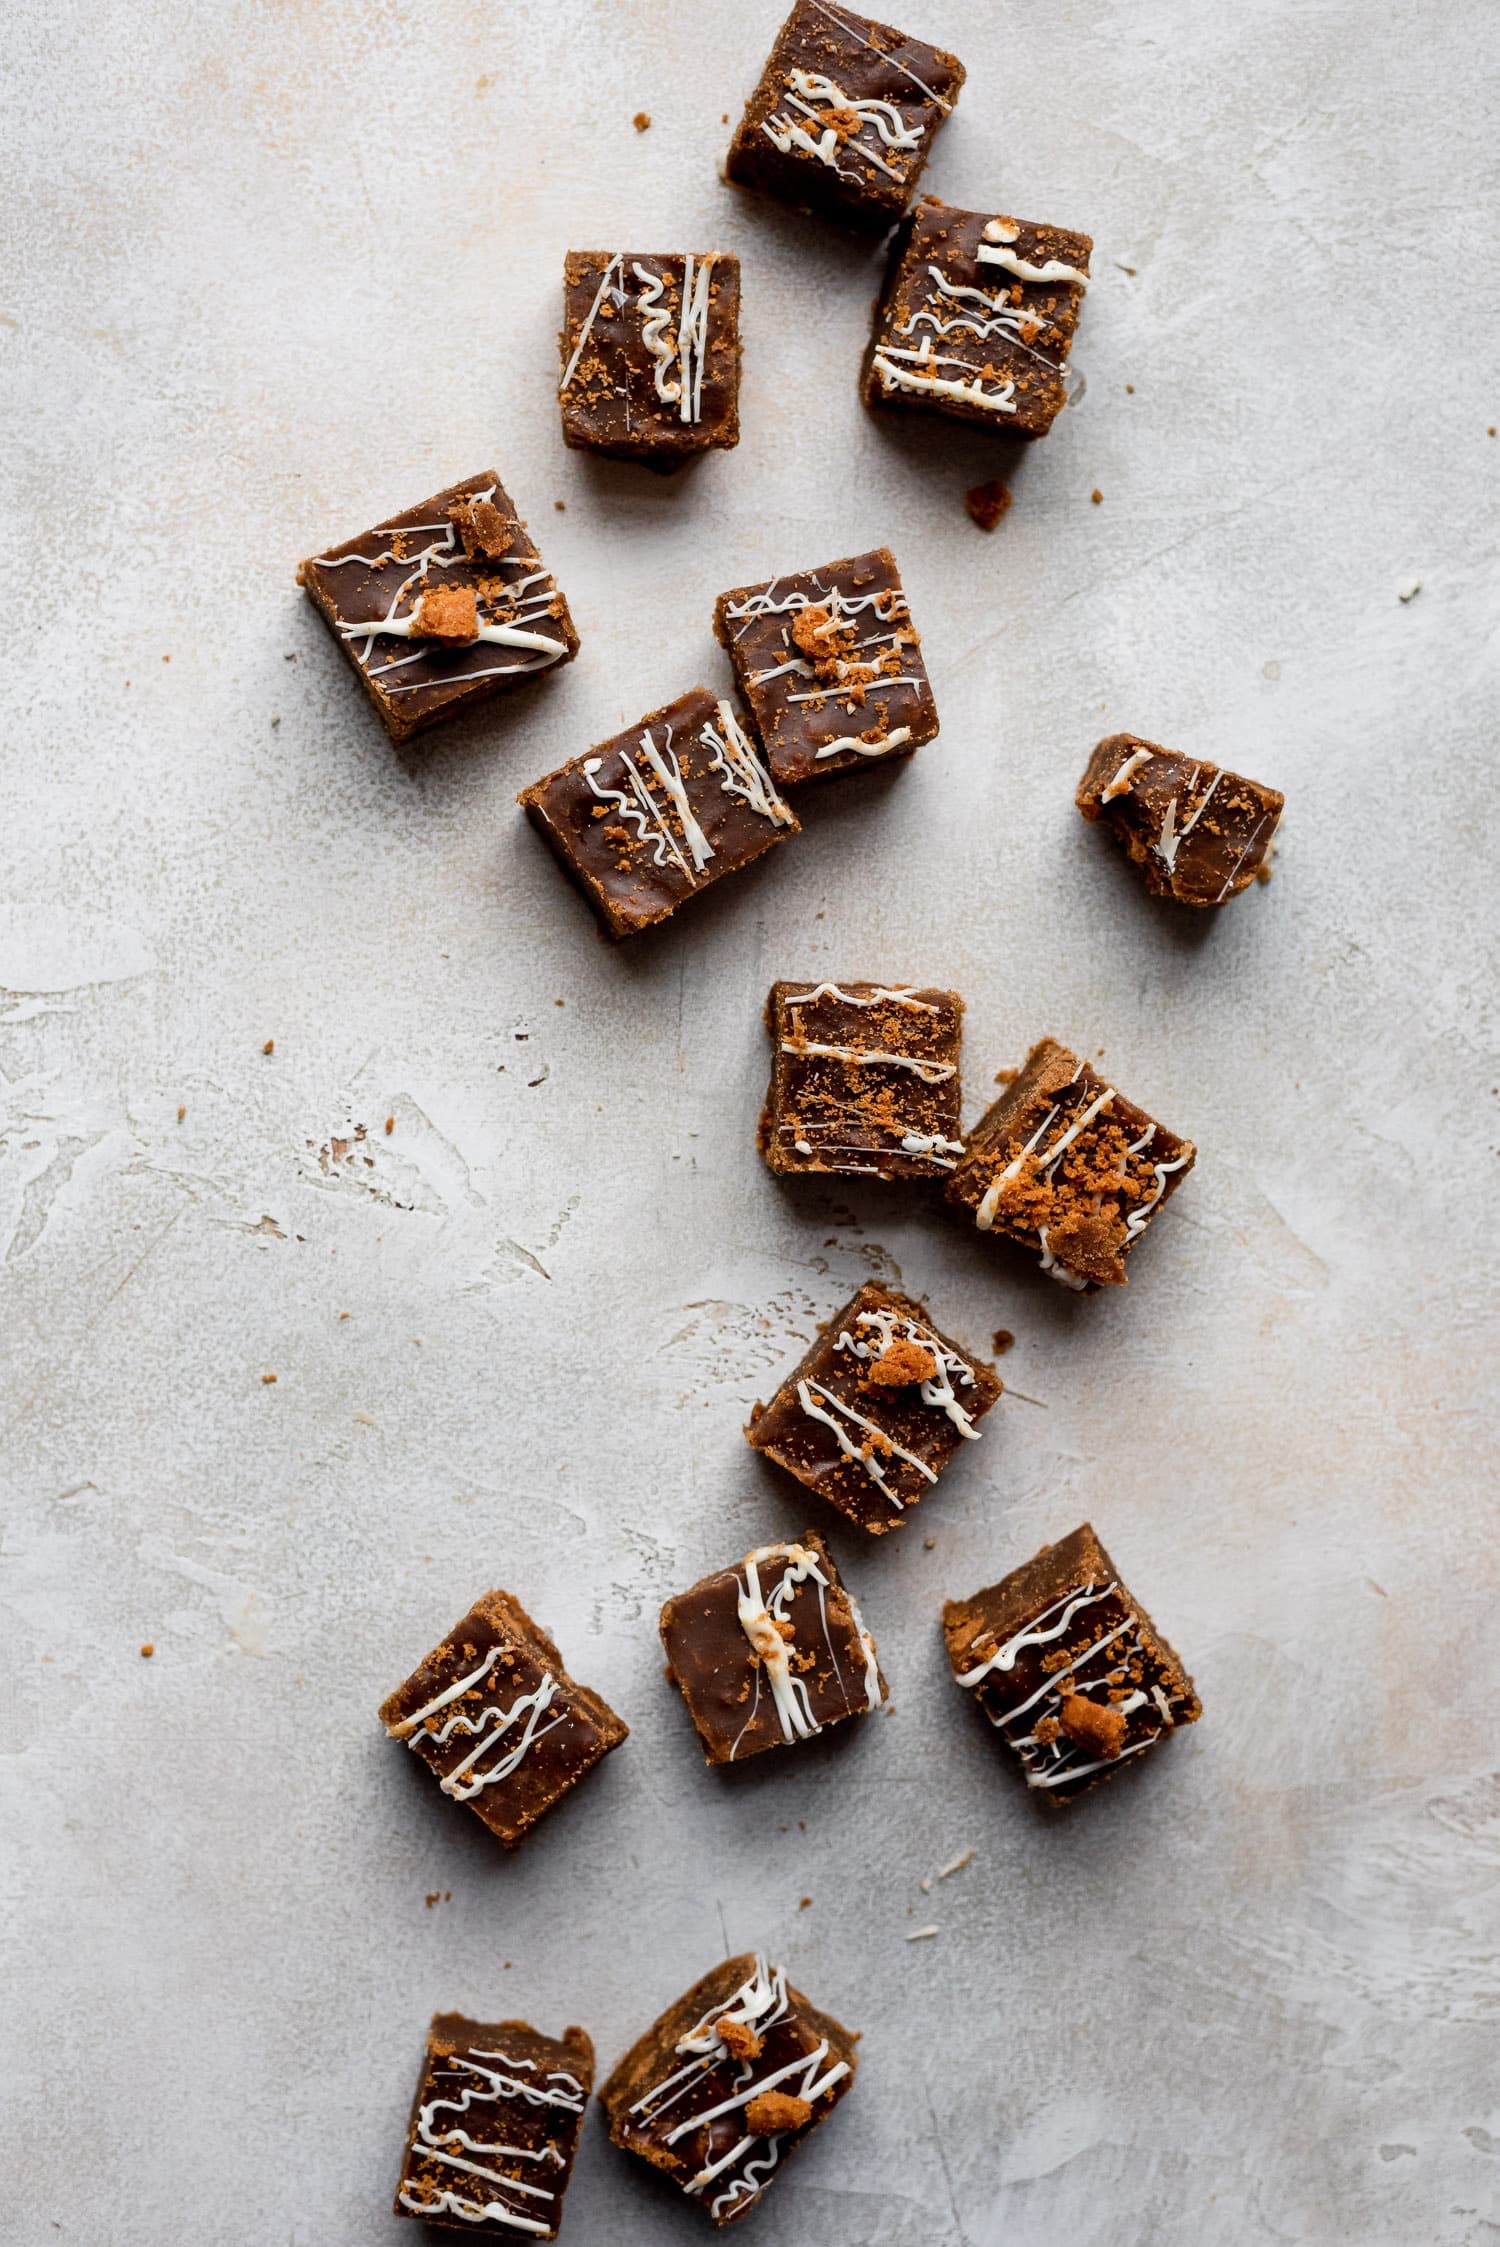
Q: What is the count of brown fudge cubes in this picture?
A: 15